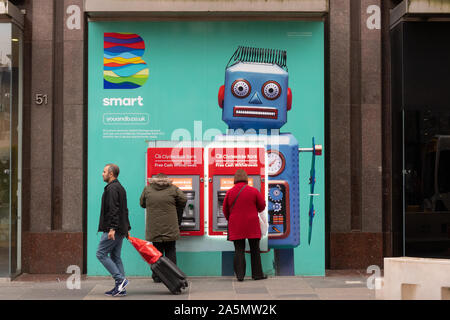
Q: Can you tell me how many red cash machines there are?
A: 2